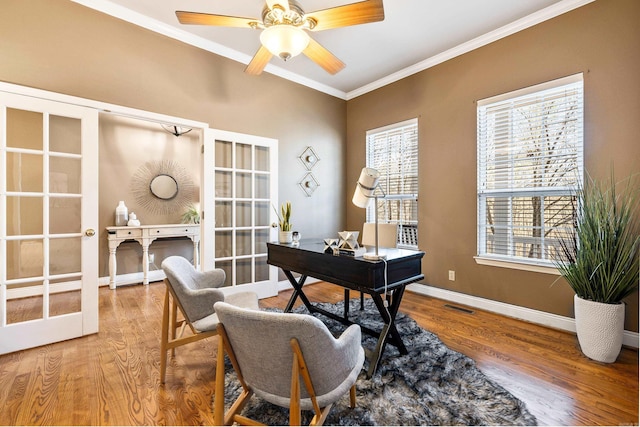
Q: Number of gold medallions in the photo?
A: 2